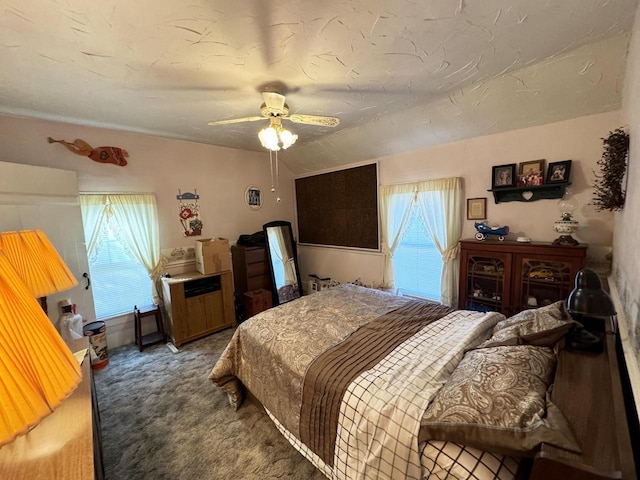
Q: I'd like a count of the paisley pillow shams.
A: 2